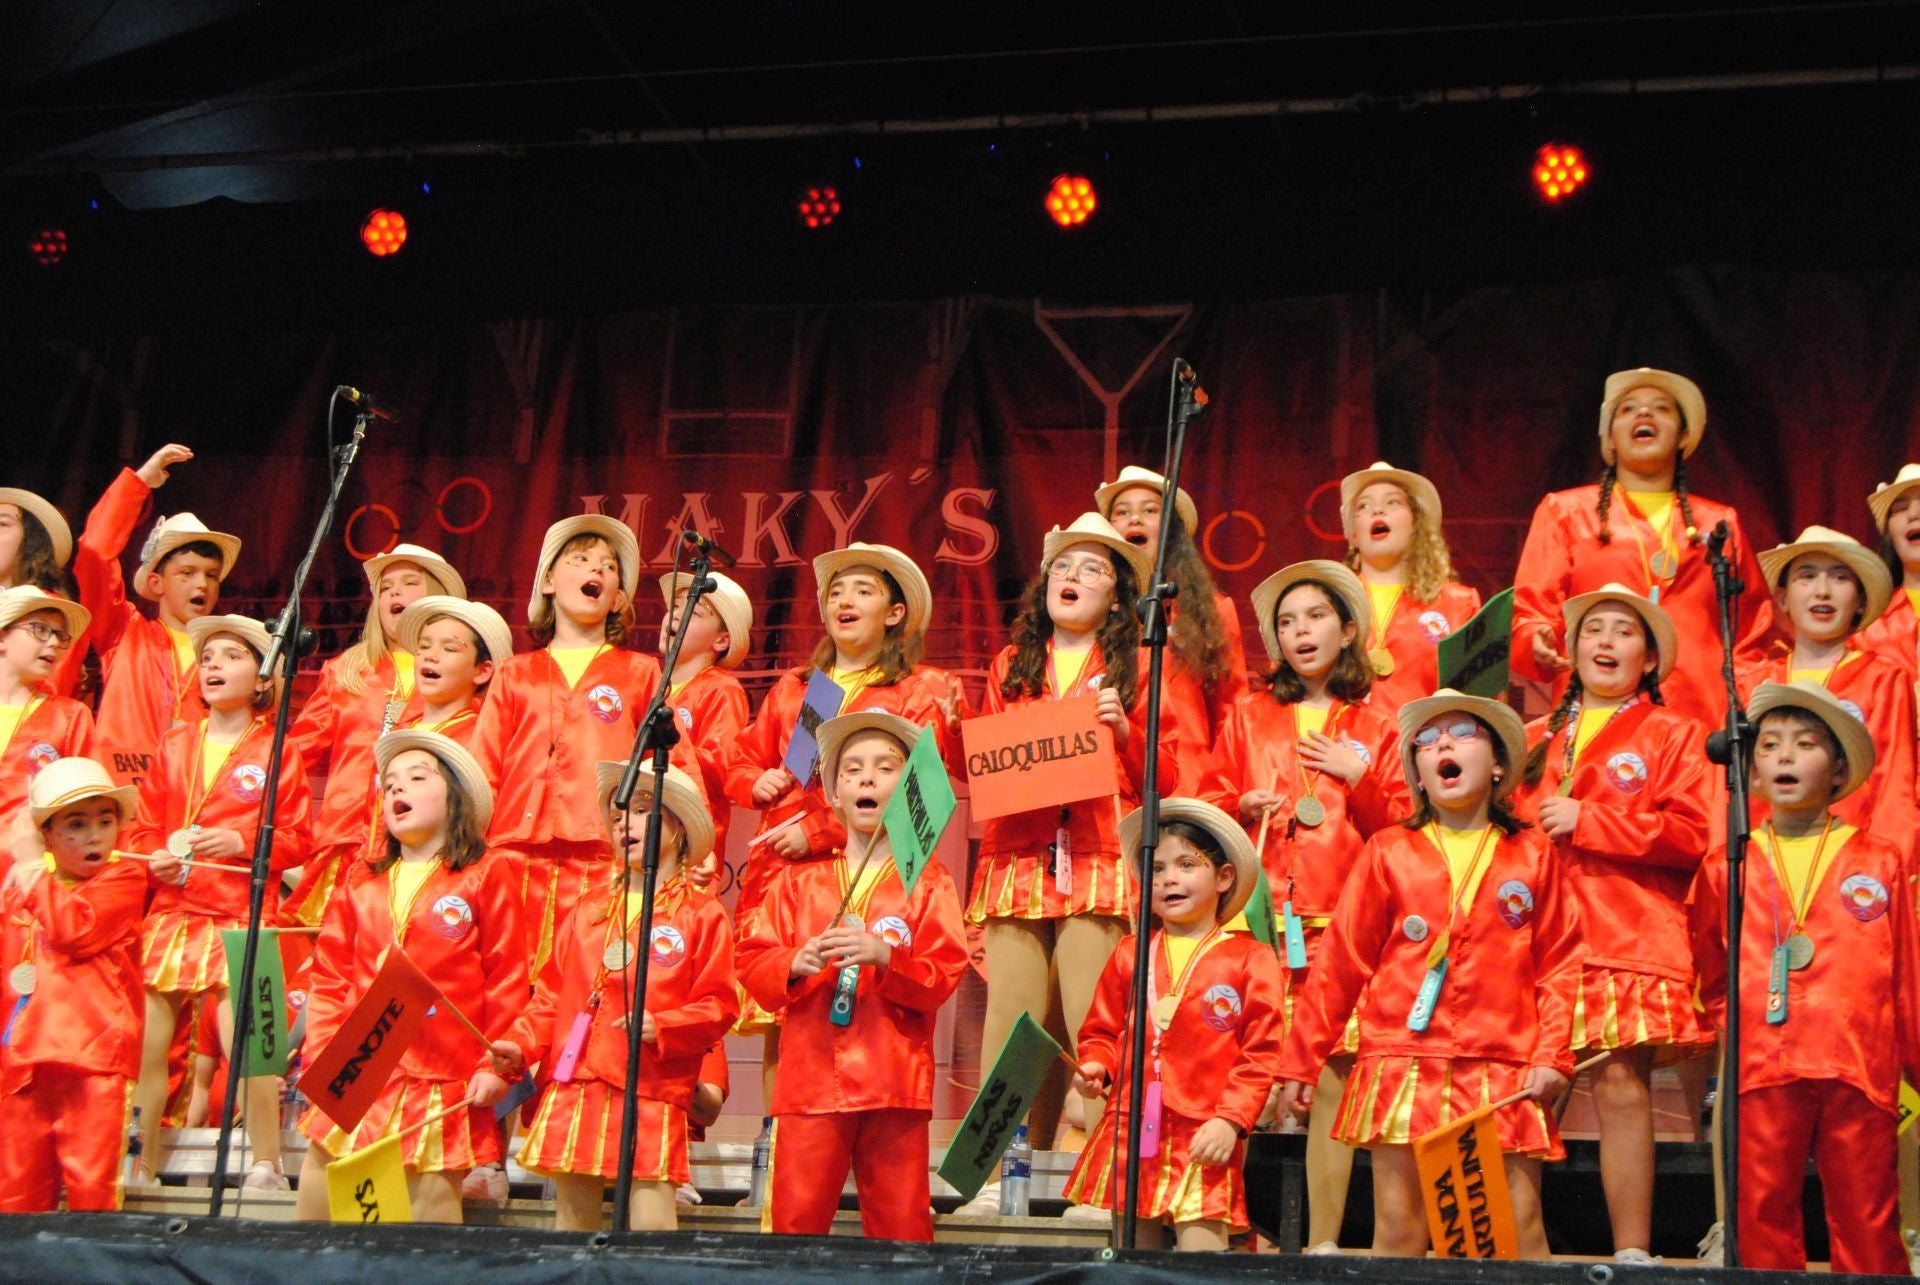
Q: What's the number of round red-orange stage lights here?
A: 5